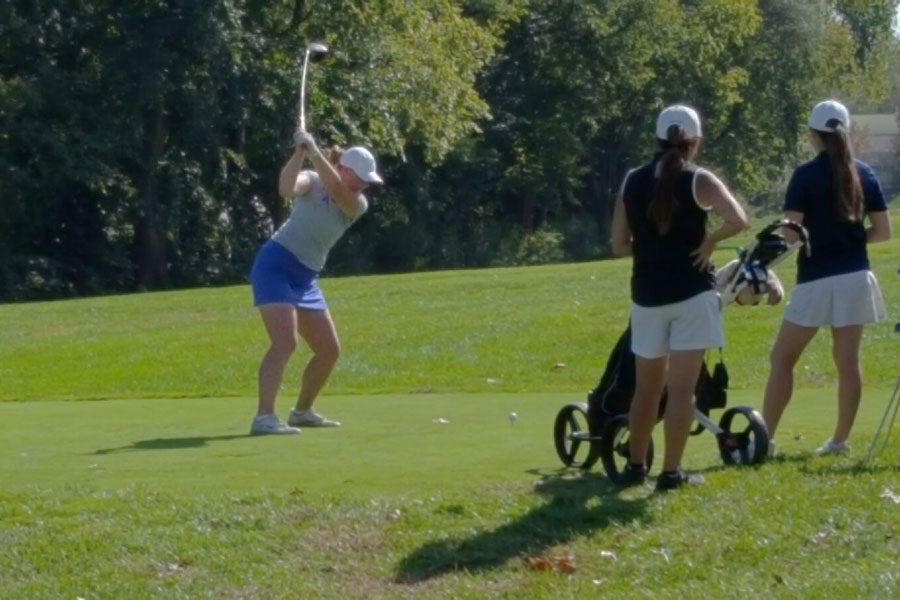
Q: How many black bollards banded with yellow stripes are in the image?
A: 0